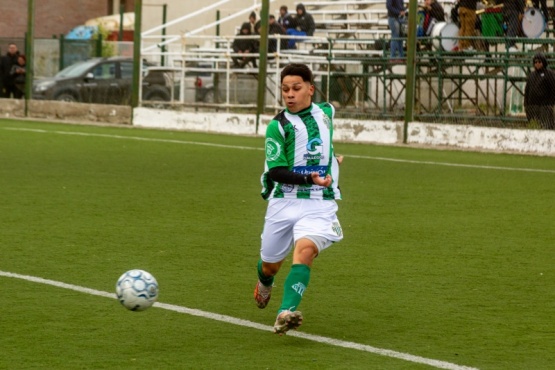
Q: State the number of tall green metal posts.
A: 4